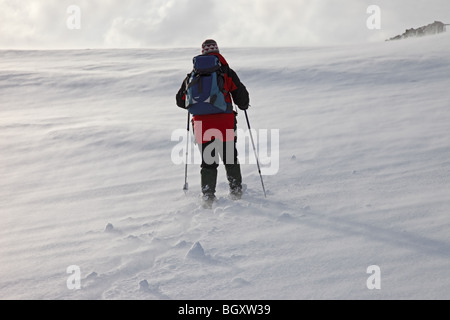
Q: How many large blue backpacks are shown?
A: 1